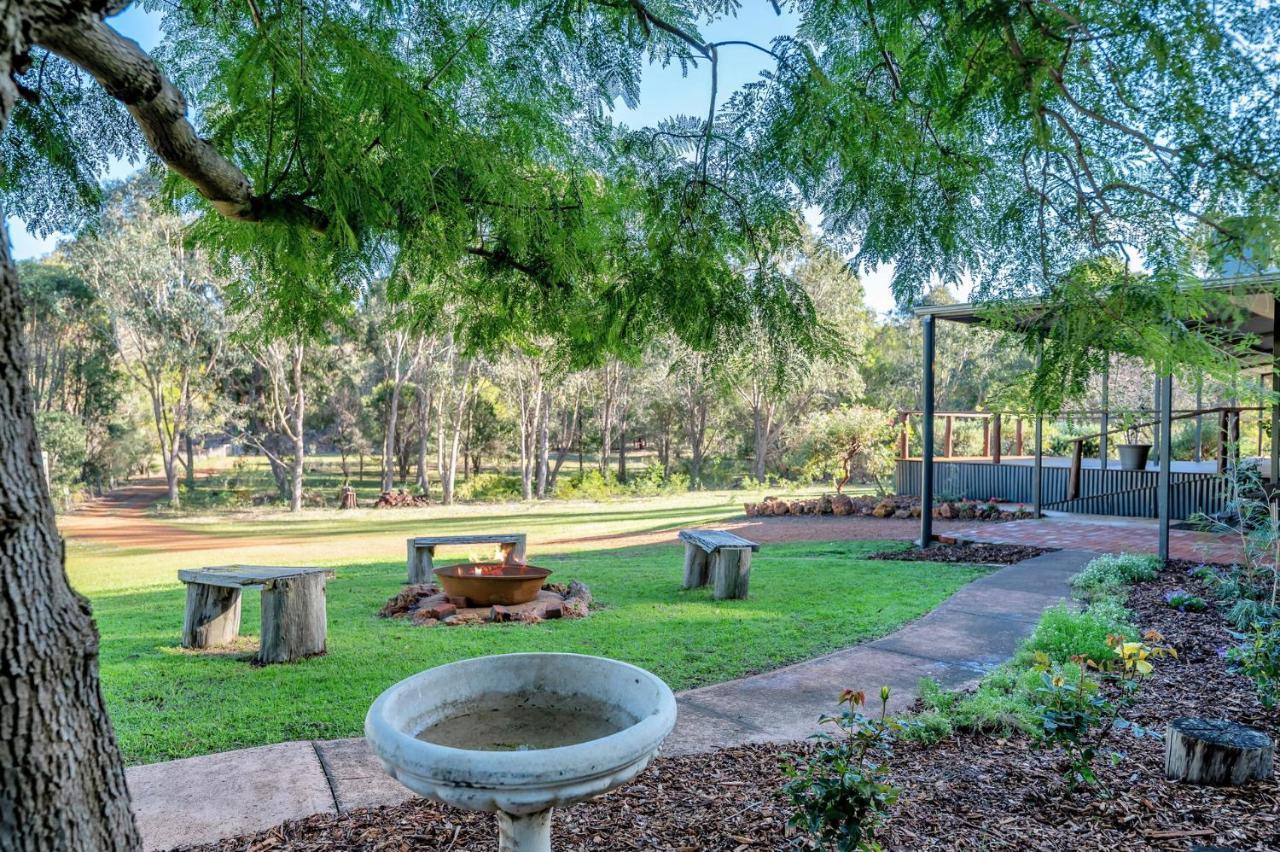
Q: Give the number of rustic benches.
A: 3